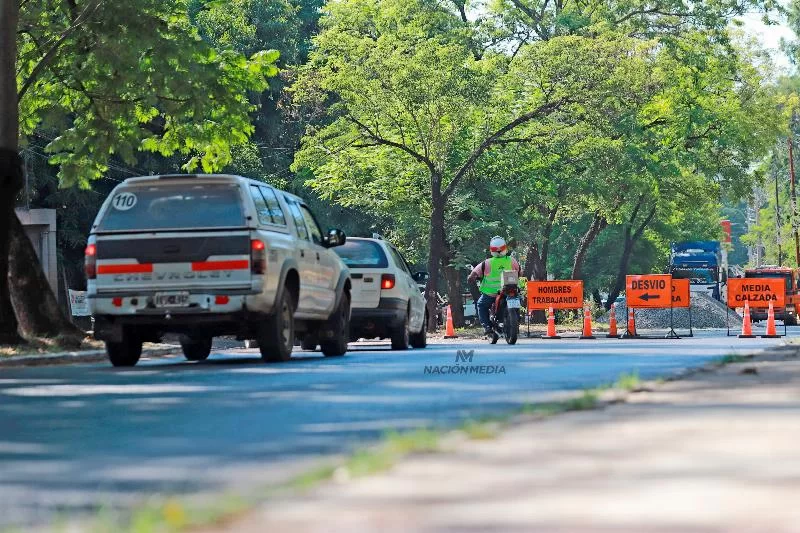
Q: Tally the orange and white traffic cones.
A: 7